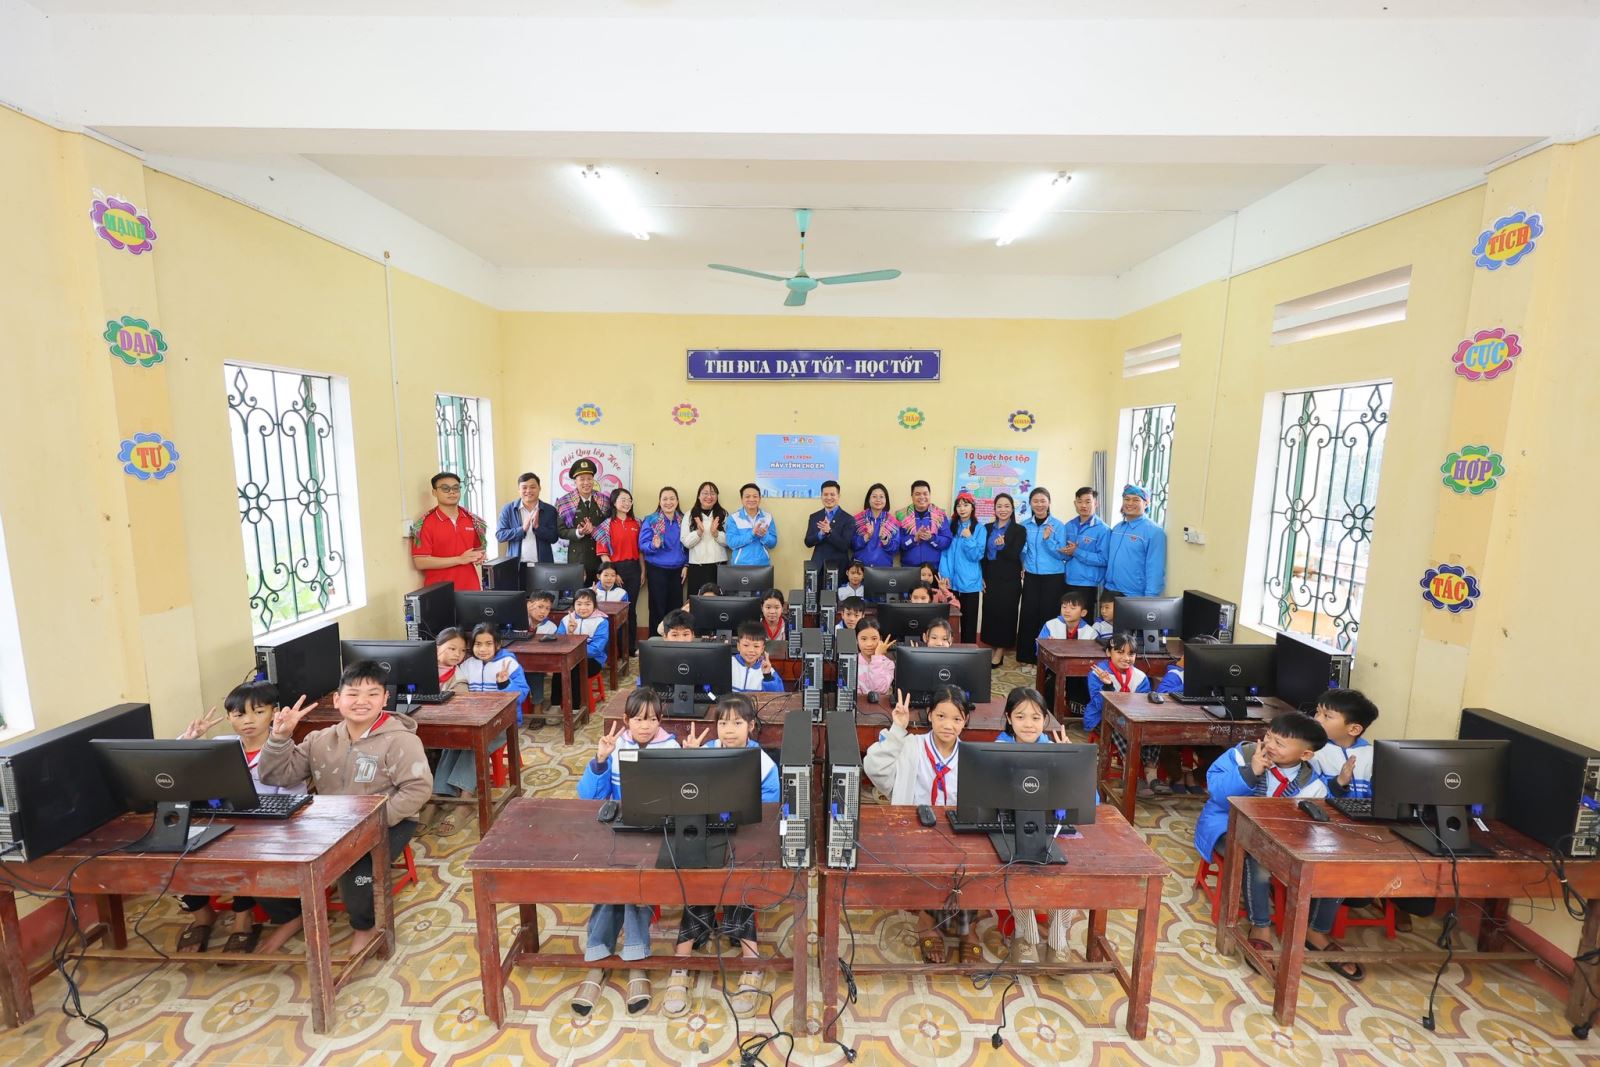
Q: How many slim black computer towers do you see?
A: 15